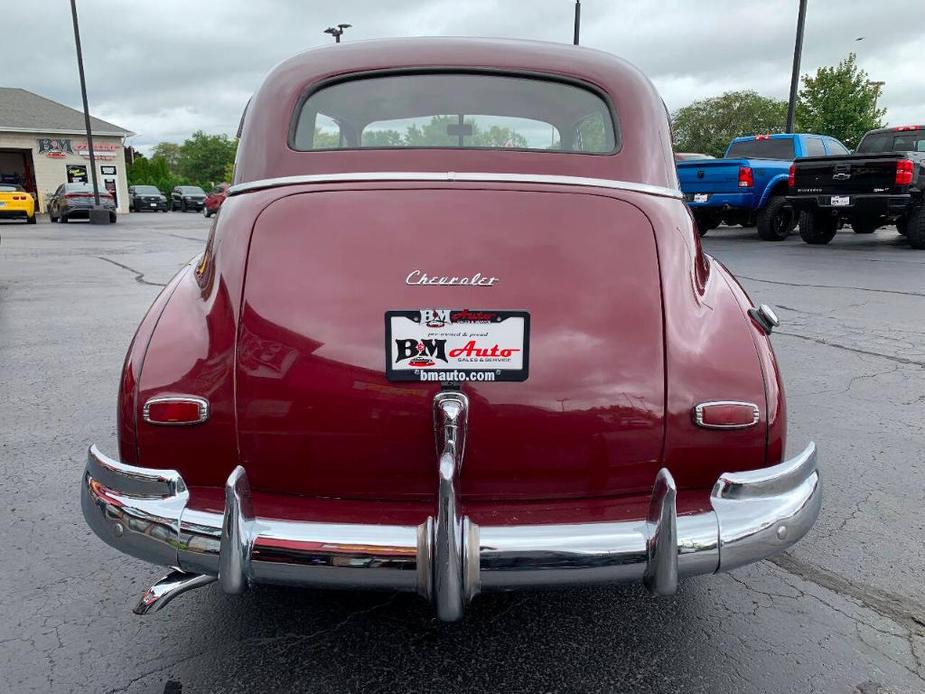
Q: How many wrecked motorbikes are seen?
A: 0